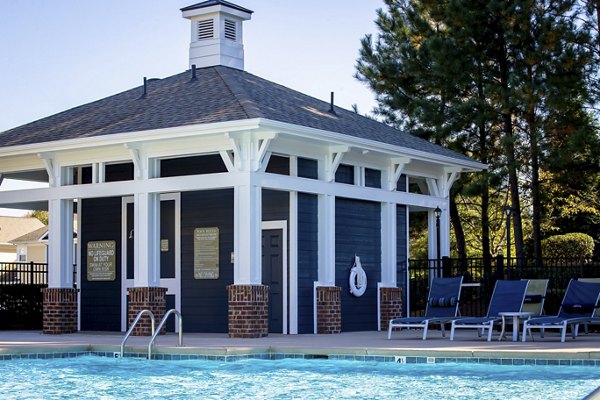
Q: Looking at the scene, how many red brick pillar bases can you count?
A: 5